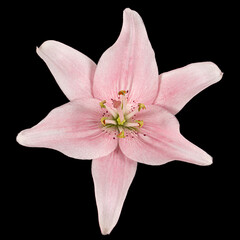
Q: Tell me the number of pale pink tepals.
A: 6